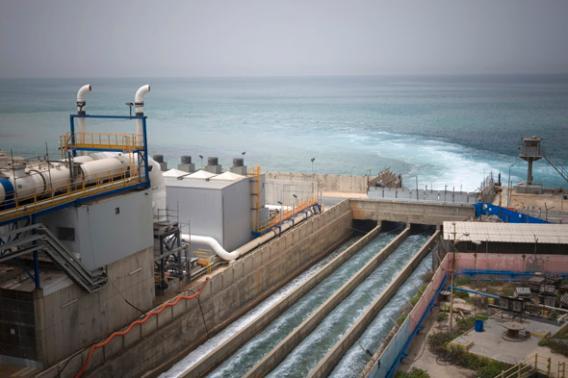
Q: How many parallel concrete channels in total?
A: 4